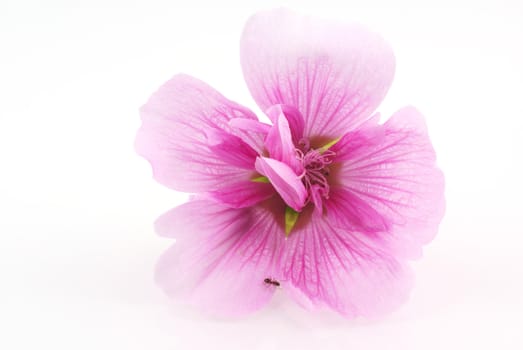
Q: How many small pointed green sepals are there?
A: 3